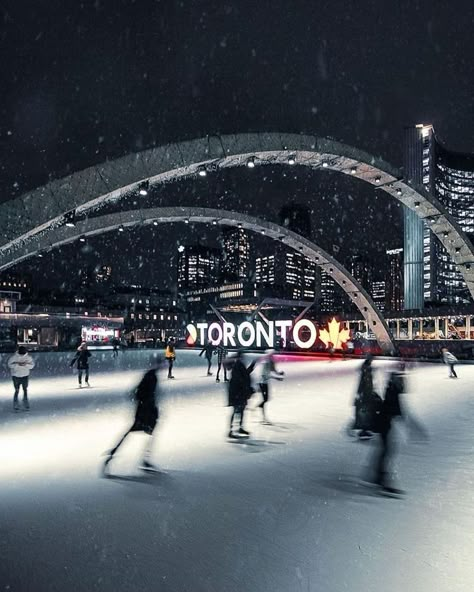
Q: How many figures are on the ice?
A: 12